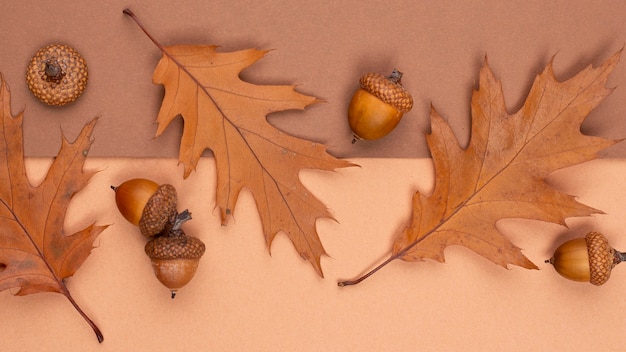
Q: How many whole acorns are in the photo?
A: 4